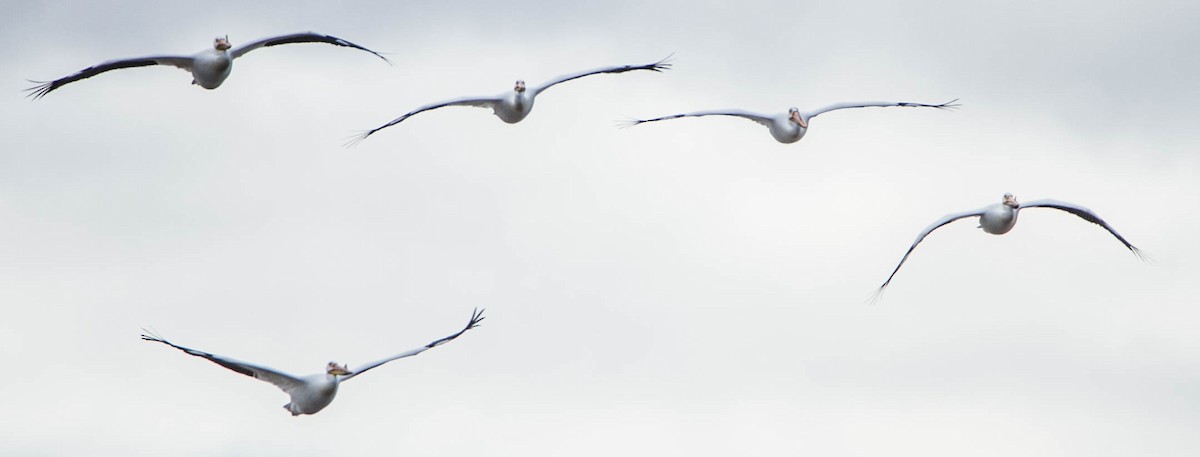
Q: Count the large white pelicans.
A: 5